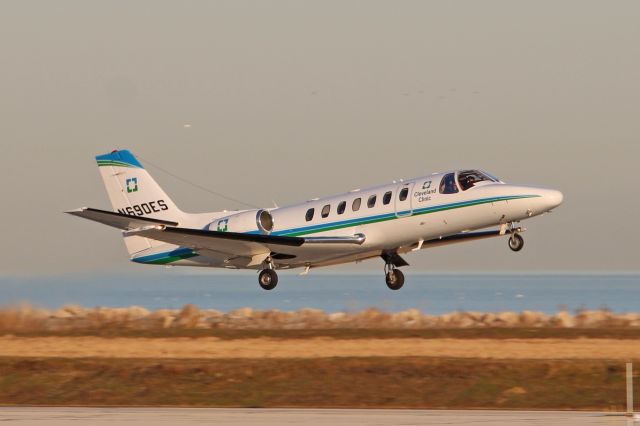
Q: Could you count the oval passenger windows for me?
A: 7